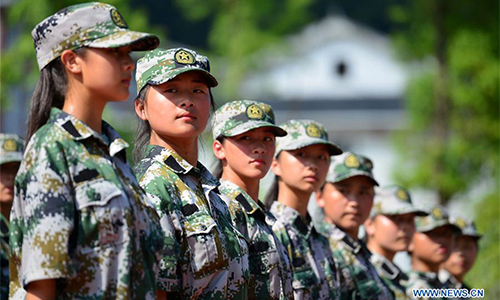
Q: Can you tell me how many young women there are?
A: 9